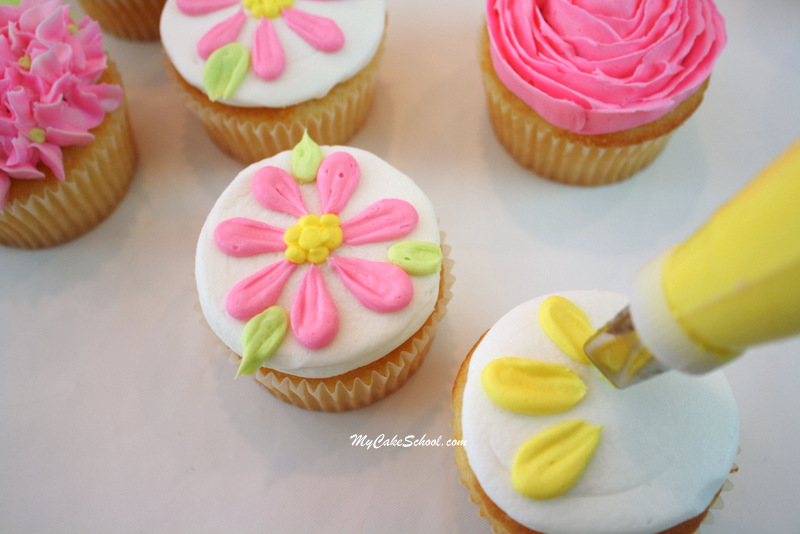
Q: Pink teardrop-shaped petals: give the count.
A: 12